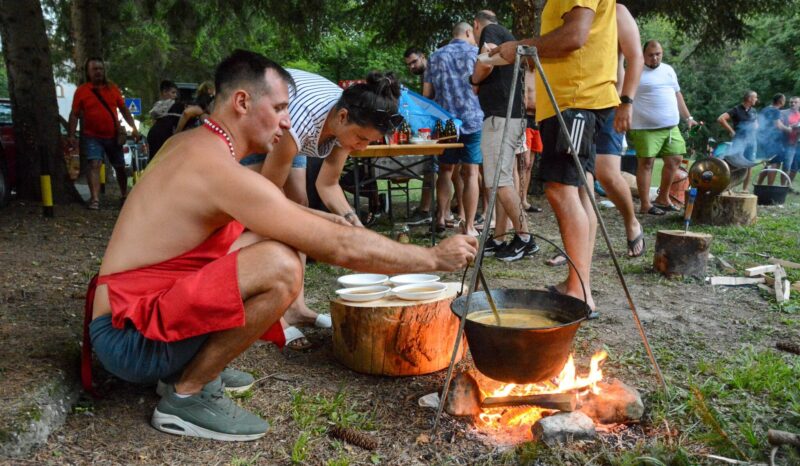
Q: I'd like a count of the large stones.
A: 3